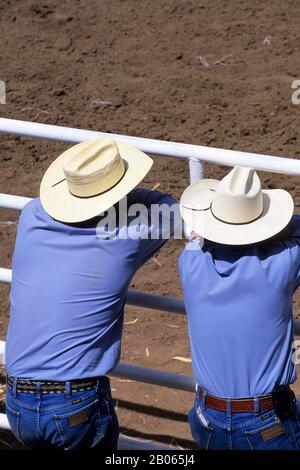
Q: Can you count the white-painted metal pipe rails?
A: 5